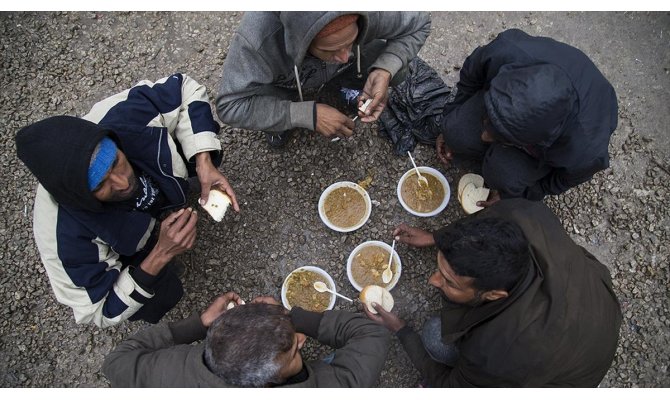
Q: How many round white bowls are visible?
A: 4